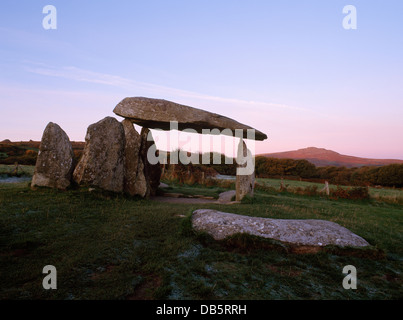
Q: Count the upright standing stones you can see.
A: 5